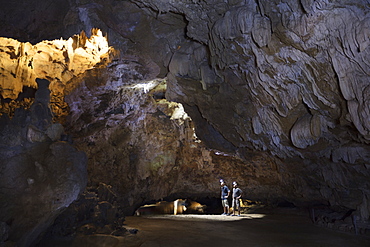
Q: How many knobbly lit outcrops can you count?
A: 1